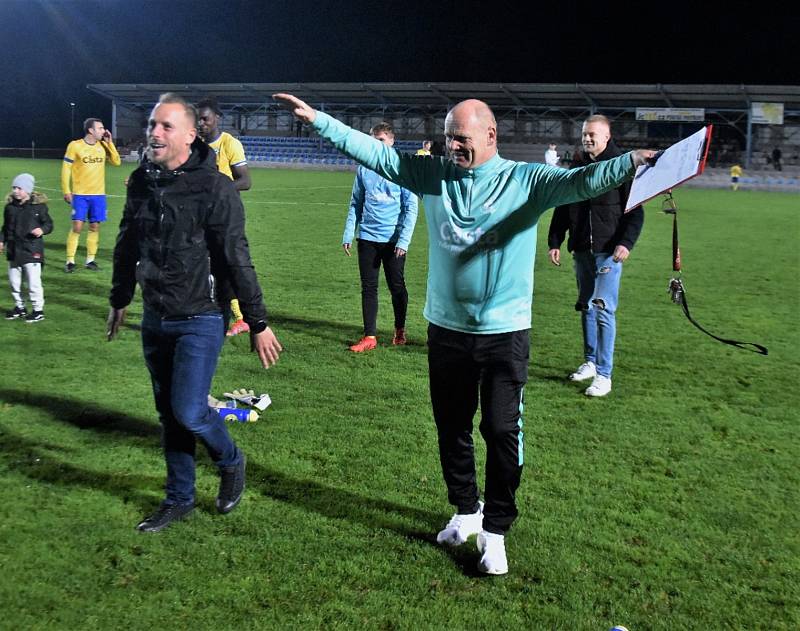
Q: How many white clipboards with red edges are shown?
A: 1